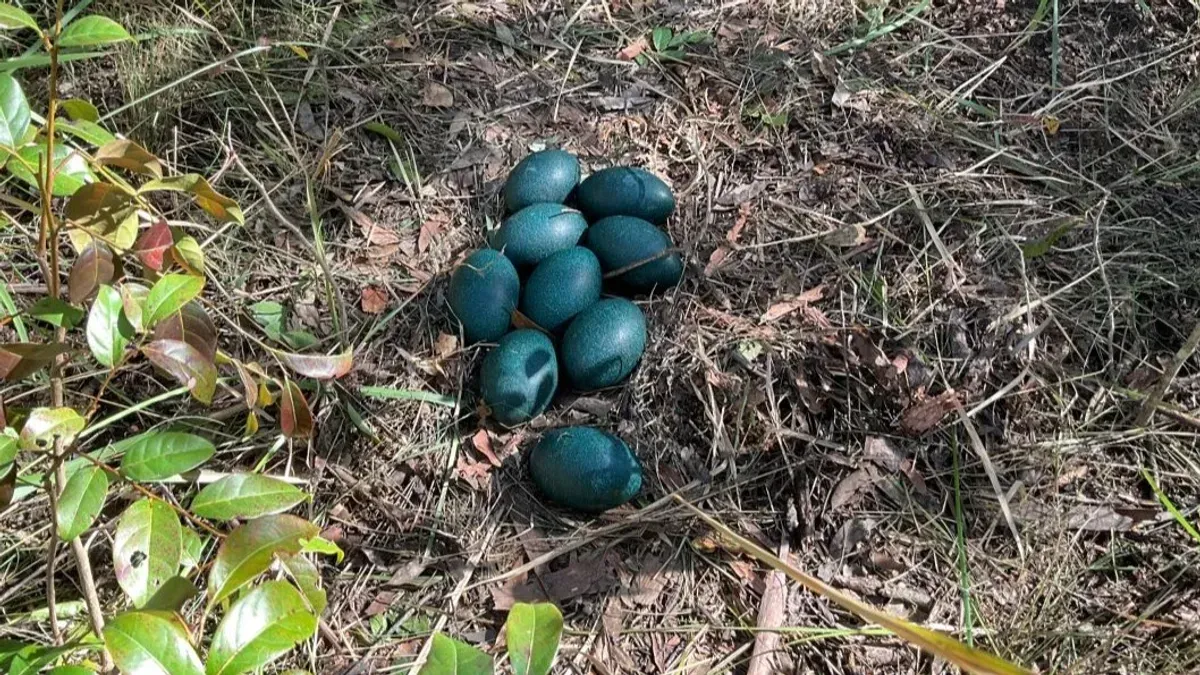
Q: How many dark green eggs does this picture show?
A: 9